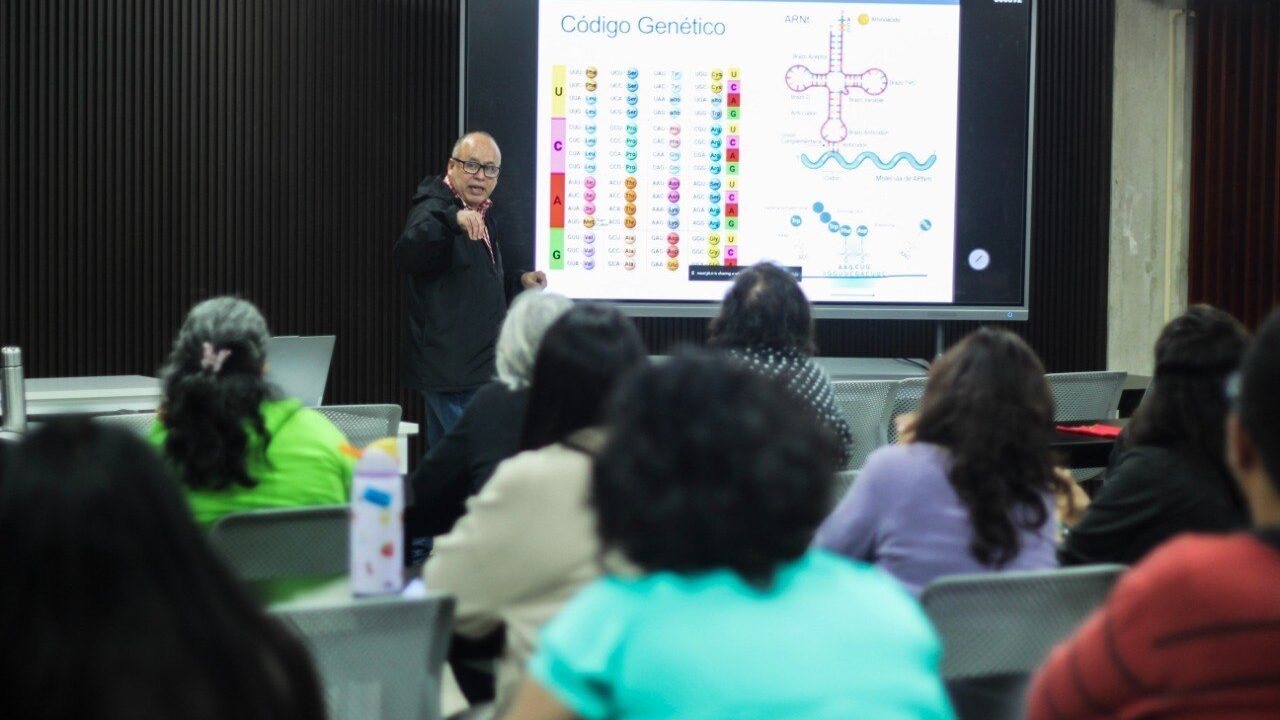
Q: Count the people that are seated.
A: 9